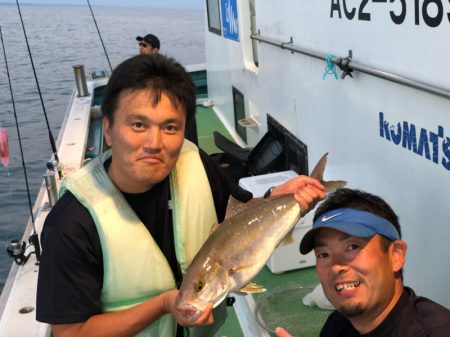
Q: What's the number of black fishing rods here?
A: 3